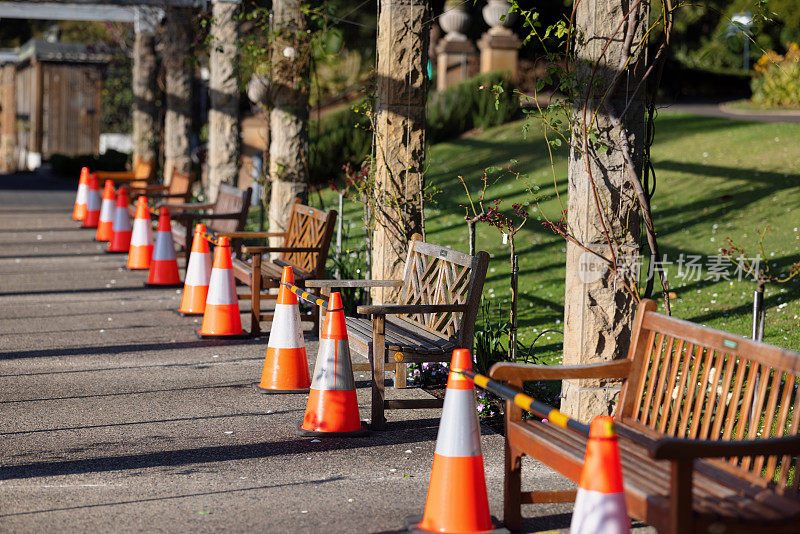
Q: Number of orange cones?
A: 12